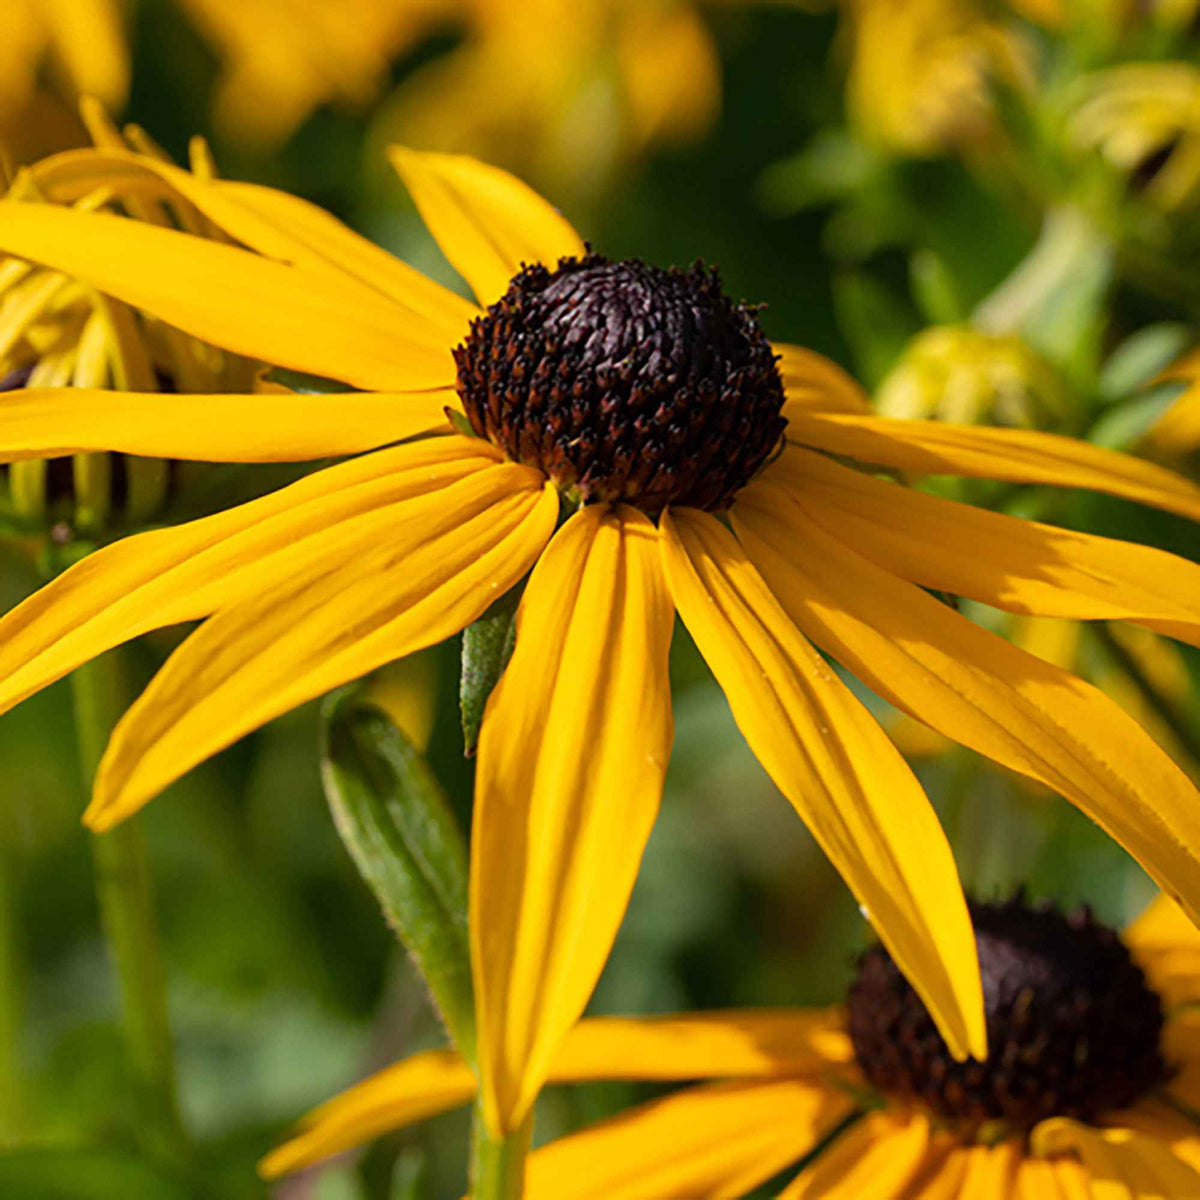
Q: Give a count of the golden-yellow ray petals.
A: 12